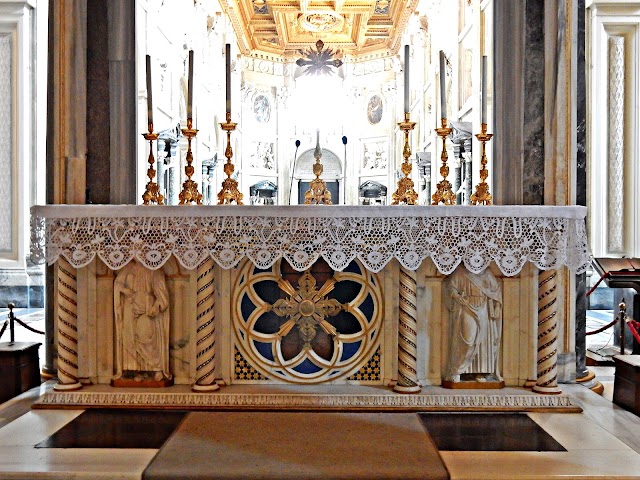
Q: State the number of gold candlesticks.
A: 6